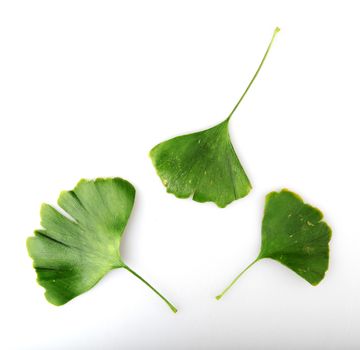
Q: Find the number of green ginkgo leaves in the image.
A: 3